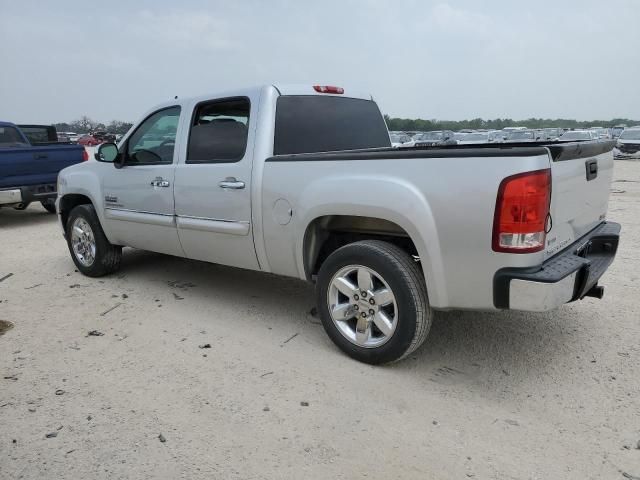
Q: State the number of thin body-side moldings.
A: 2